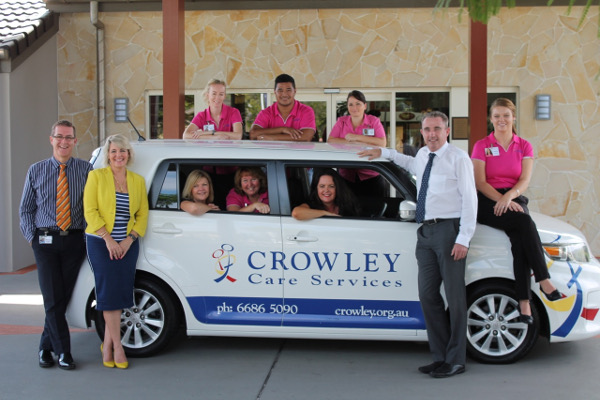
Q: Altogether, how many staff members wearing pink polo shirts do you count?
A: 5